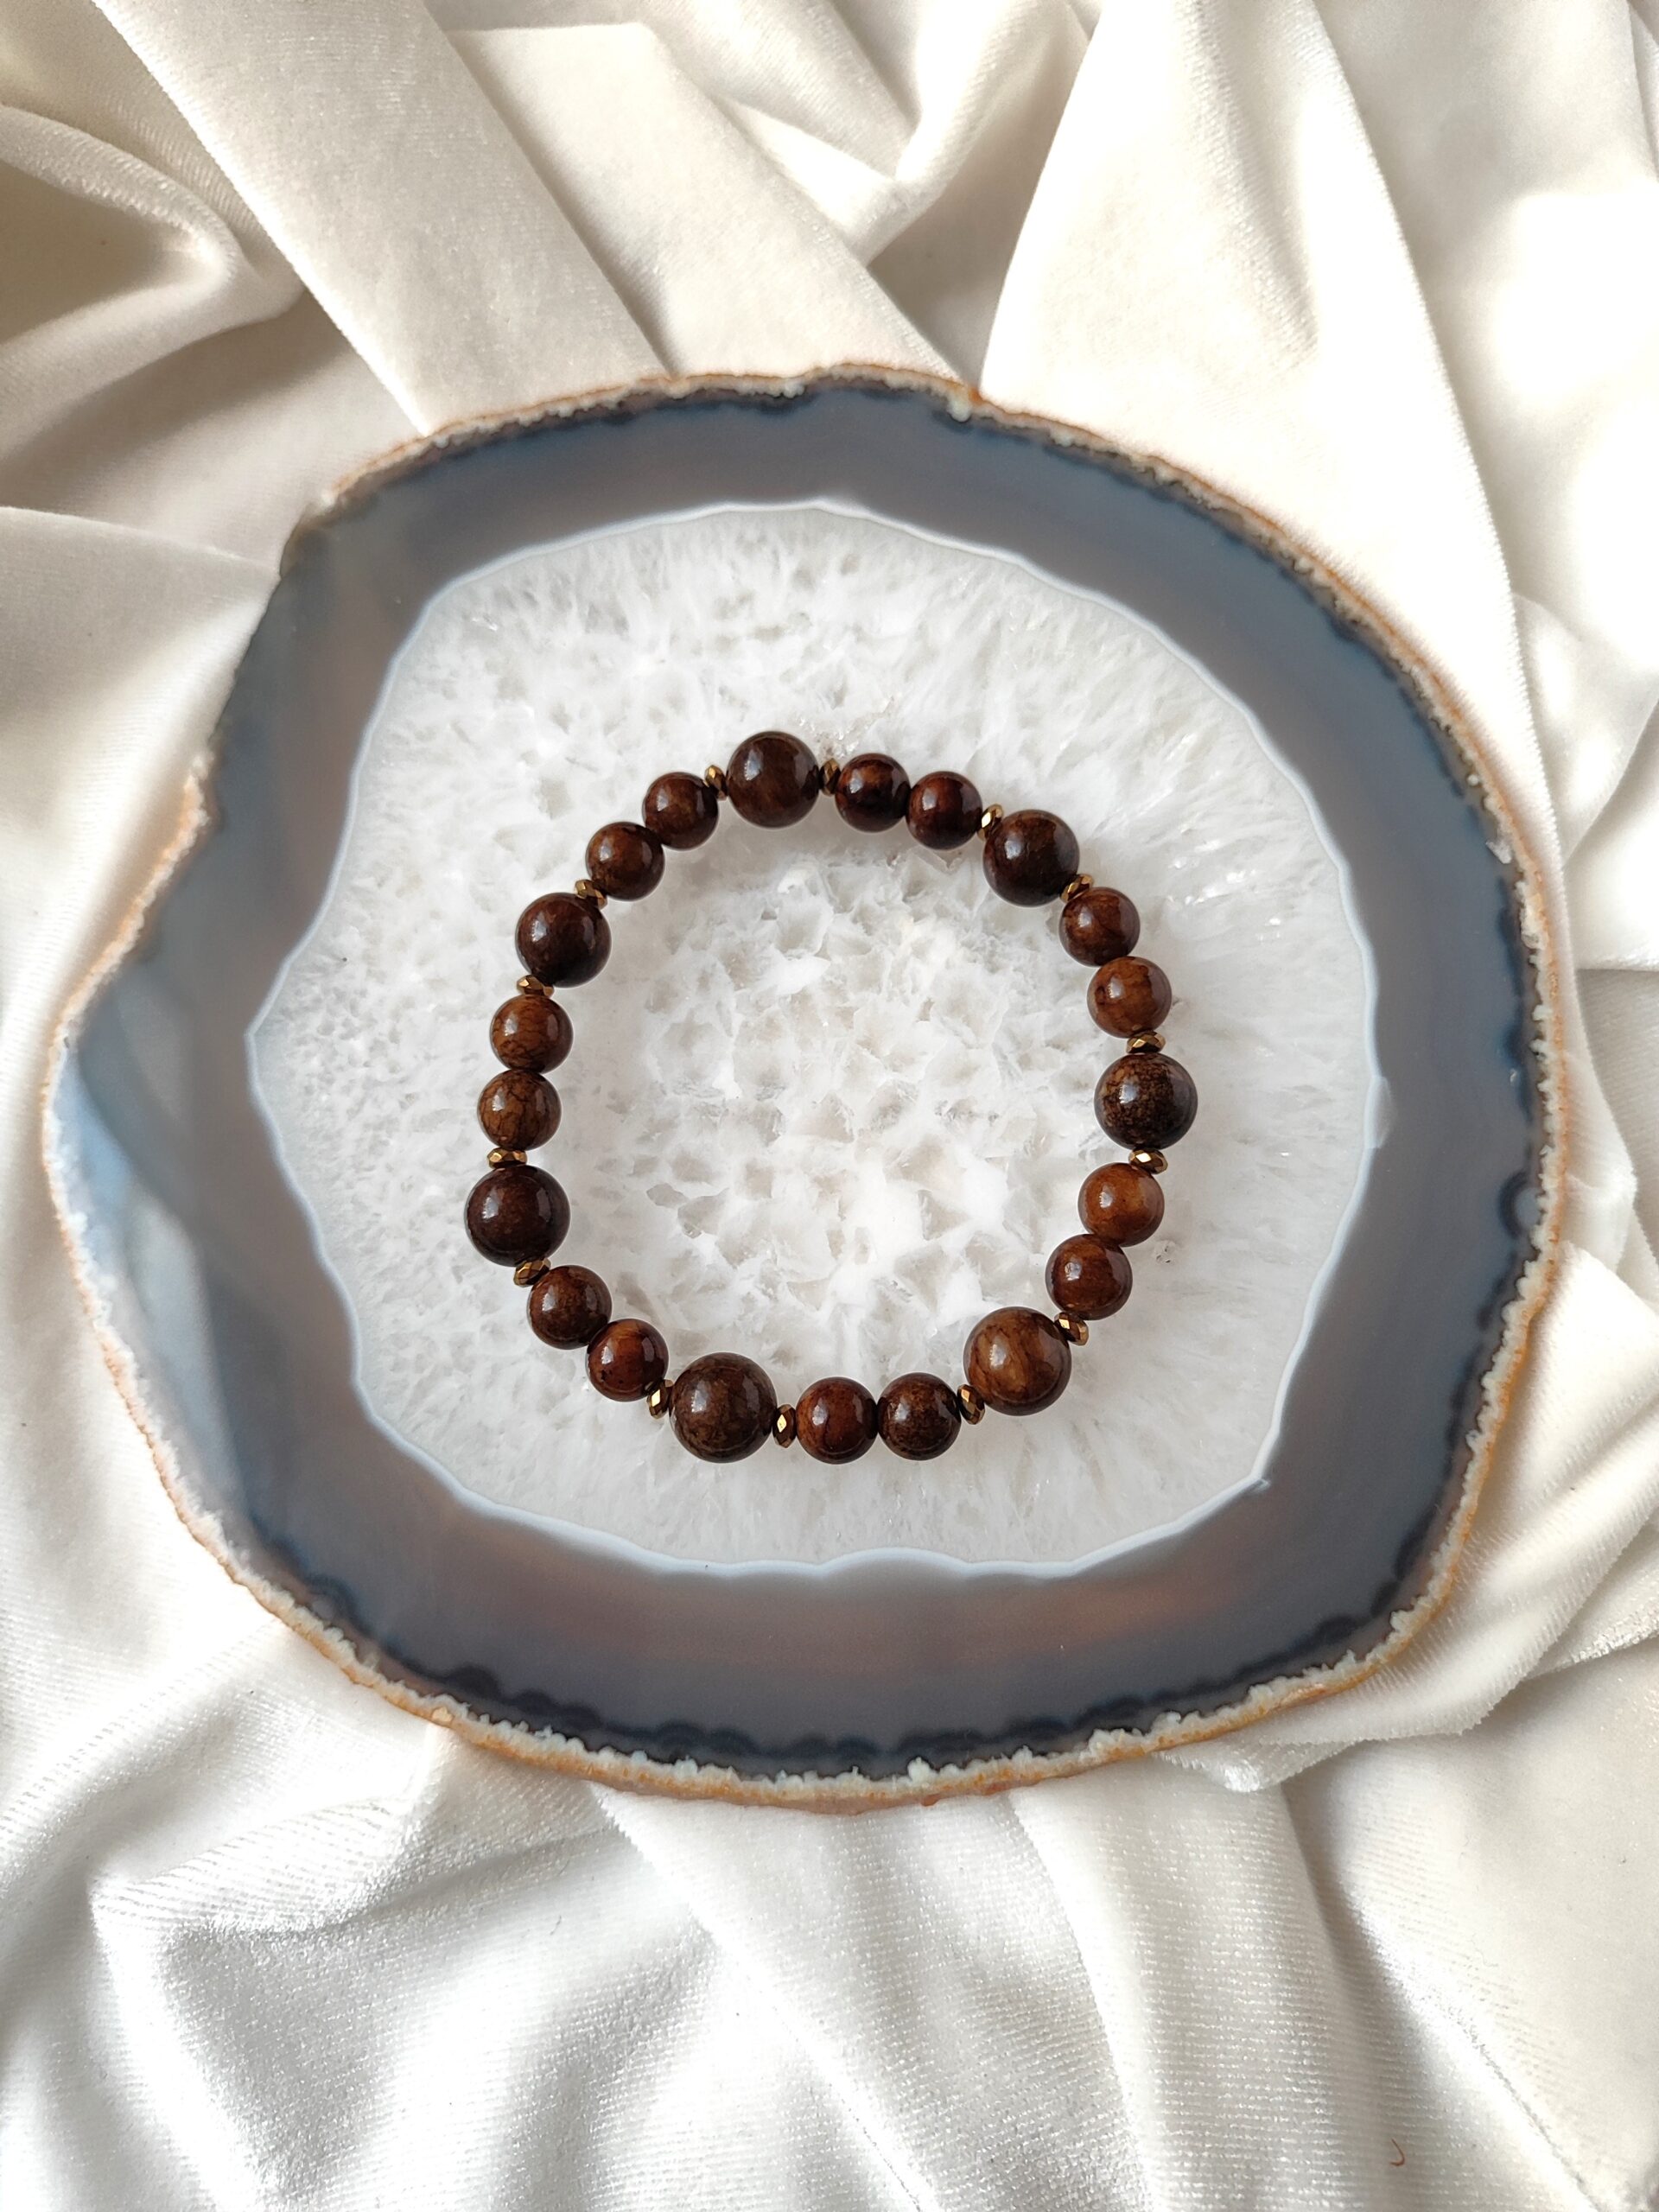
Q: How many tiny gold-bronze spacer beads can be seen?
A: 14